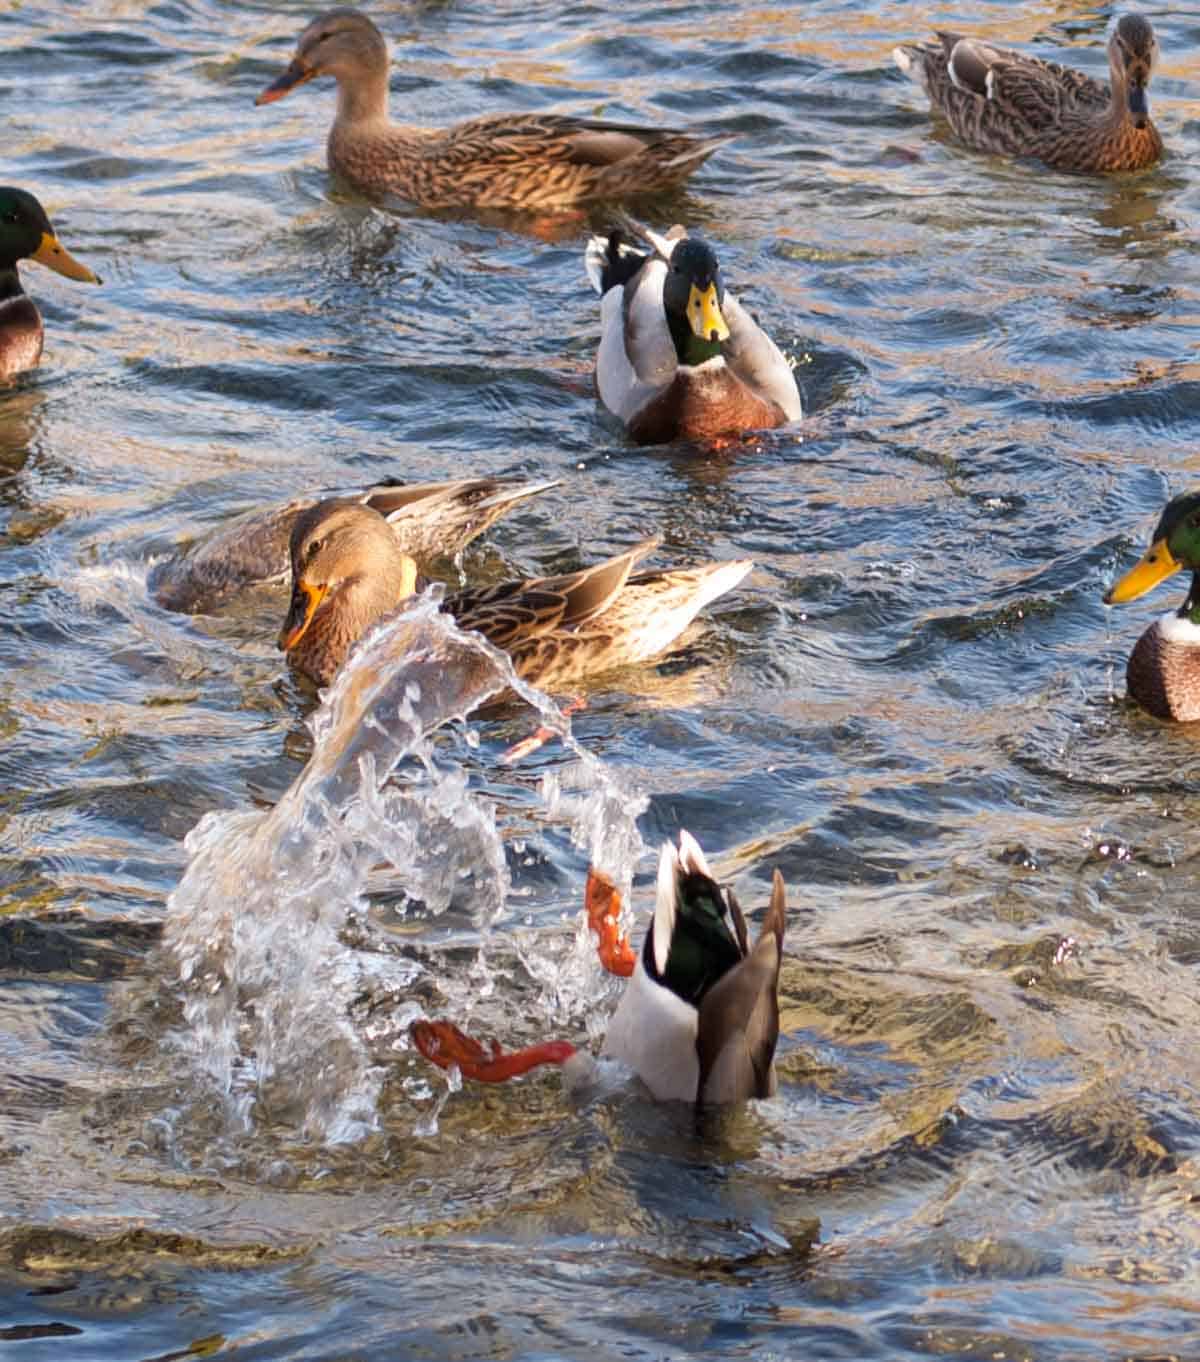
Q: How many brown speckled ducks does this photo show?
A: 4